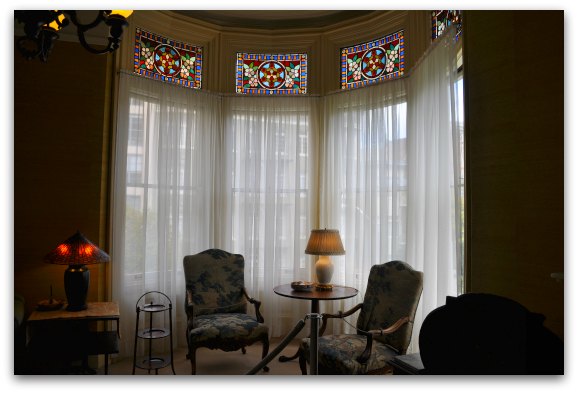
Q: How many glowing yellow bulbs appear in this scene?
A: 2